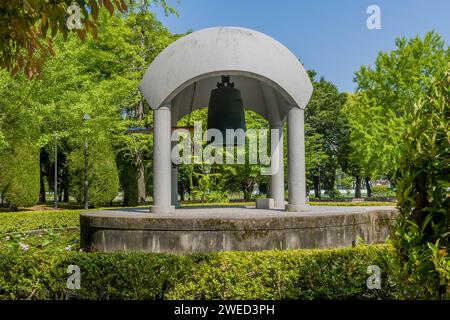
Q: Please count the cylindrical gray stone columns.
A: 4